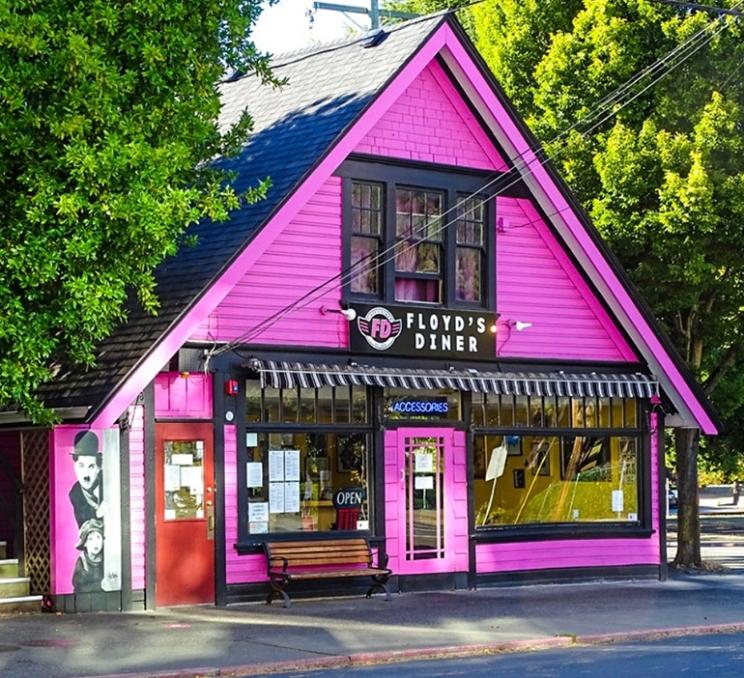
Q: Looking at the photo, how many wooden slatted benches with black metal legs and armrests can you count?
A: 1